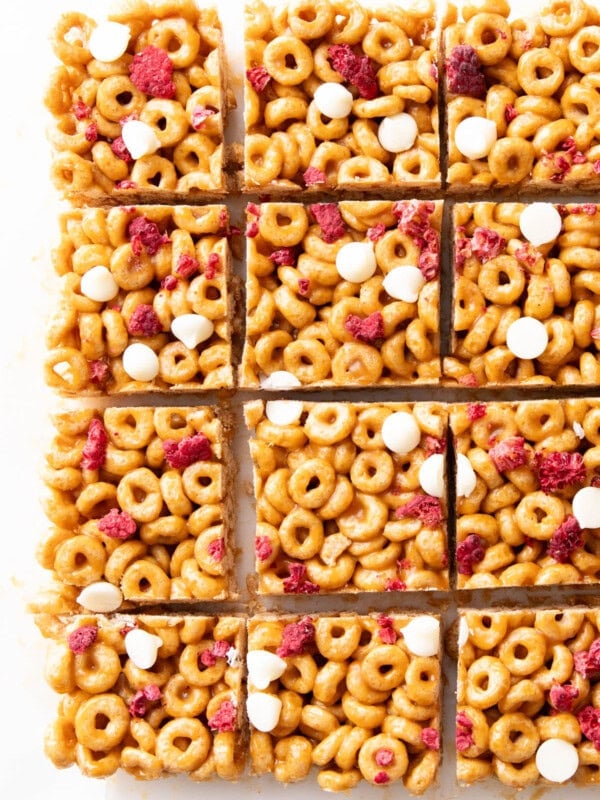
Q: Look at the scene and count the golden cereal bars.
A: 12